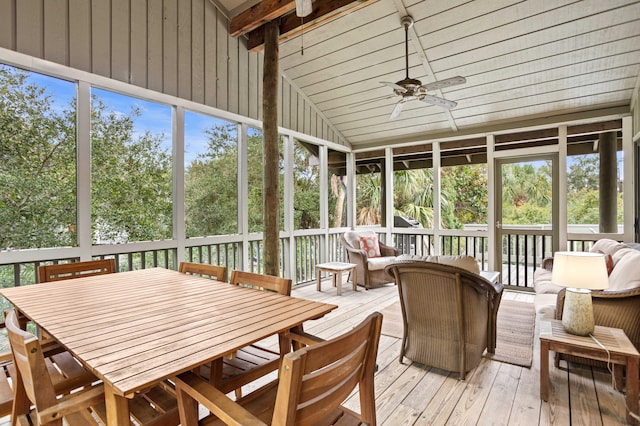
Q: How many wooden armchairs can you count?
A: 6